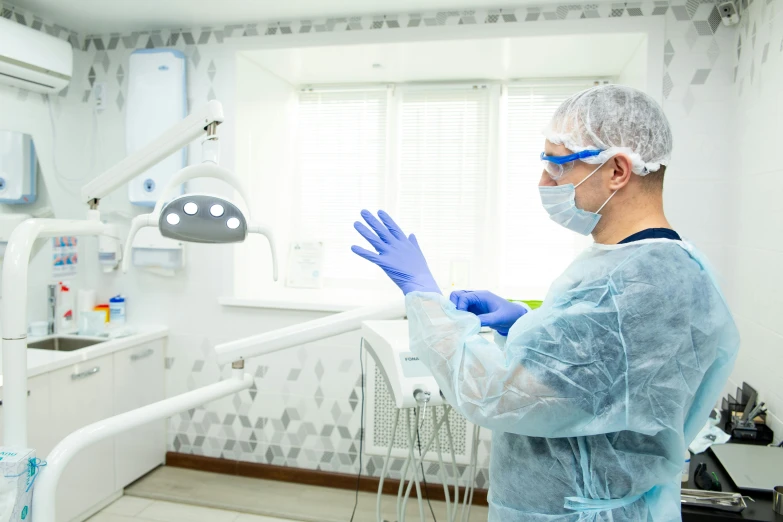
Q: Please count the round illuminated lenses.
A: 4